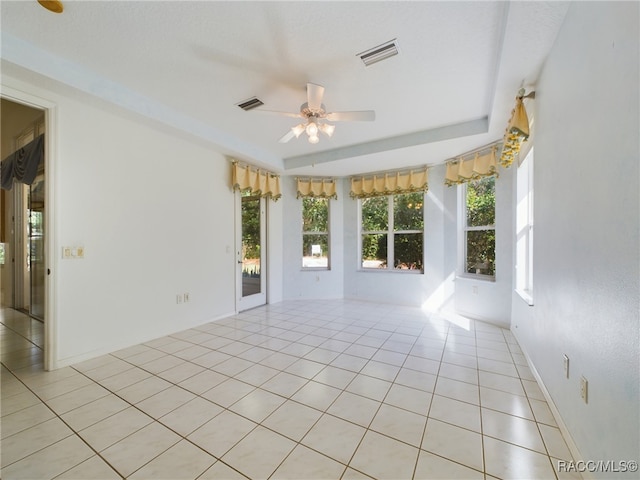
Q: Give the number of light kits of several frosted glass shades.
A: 1